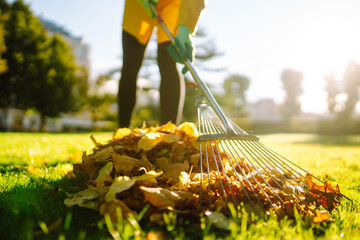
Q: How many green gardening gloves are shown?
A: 2